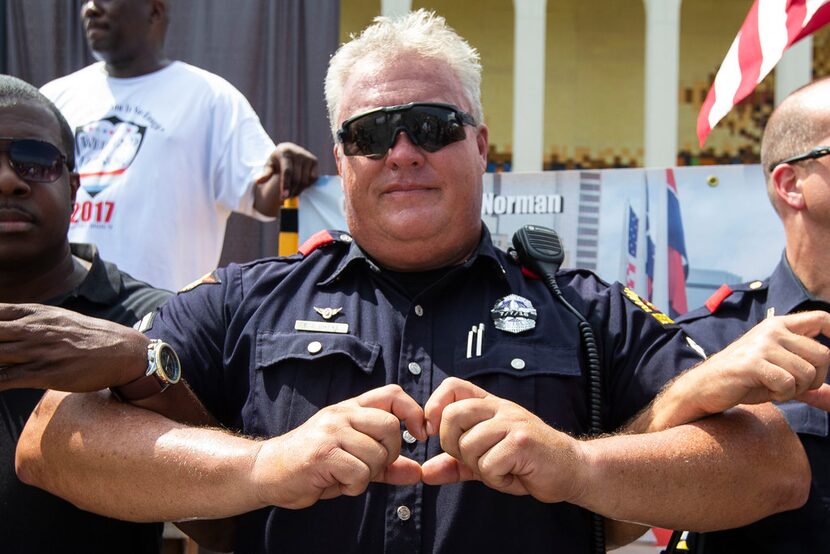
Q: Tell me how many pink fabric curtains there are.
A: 0